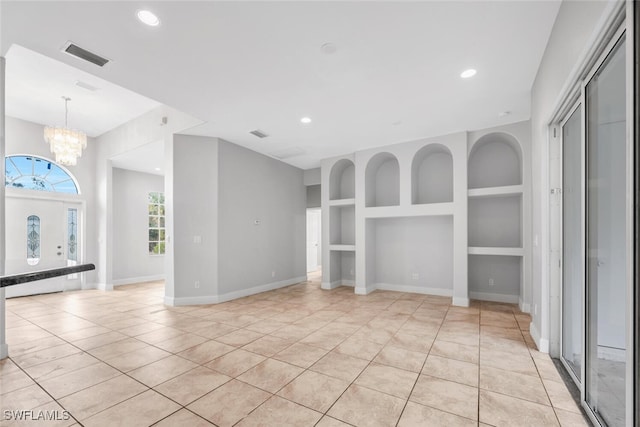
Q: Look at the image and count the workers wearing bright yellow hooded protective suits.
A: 0